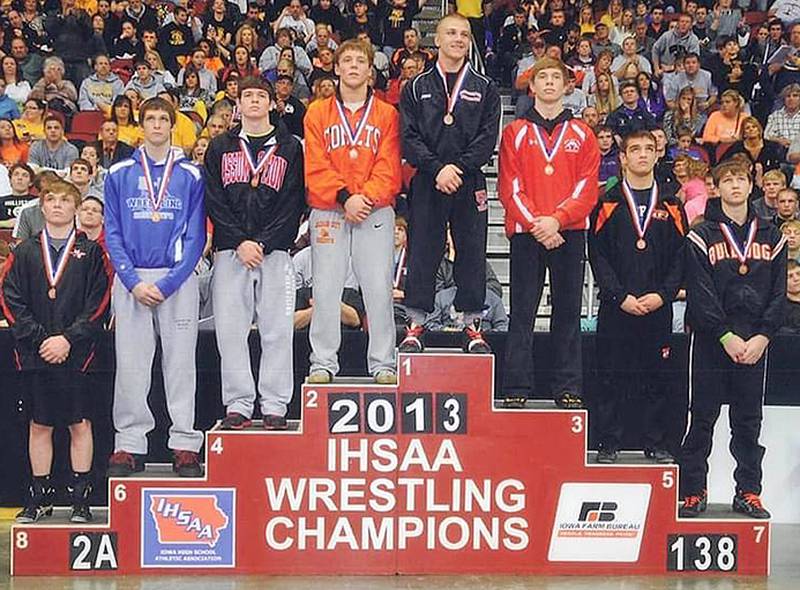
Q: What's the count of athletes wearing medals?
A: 8